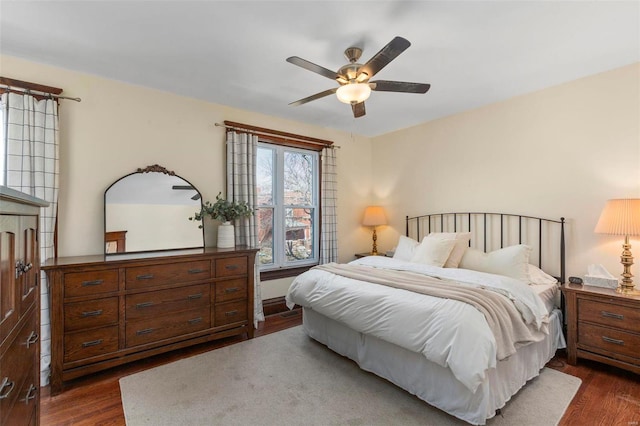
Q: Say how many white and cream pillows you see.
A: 5